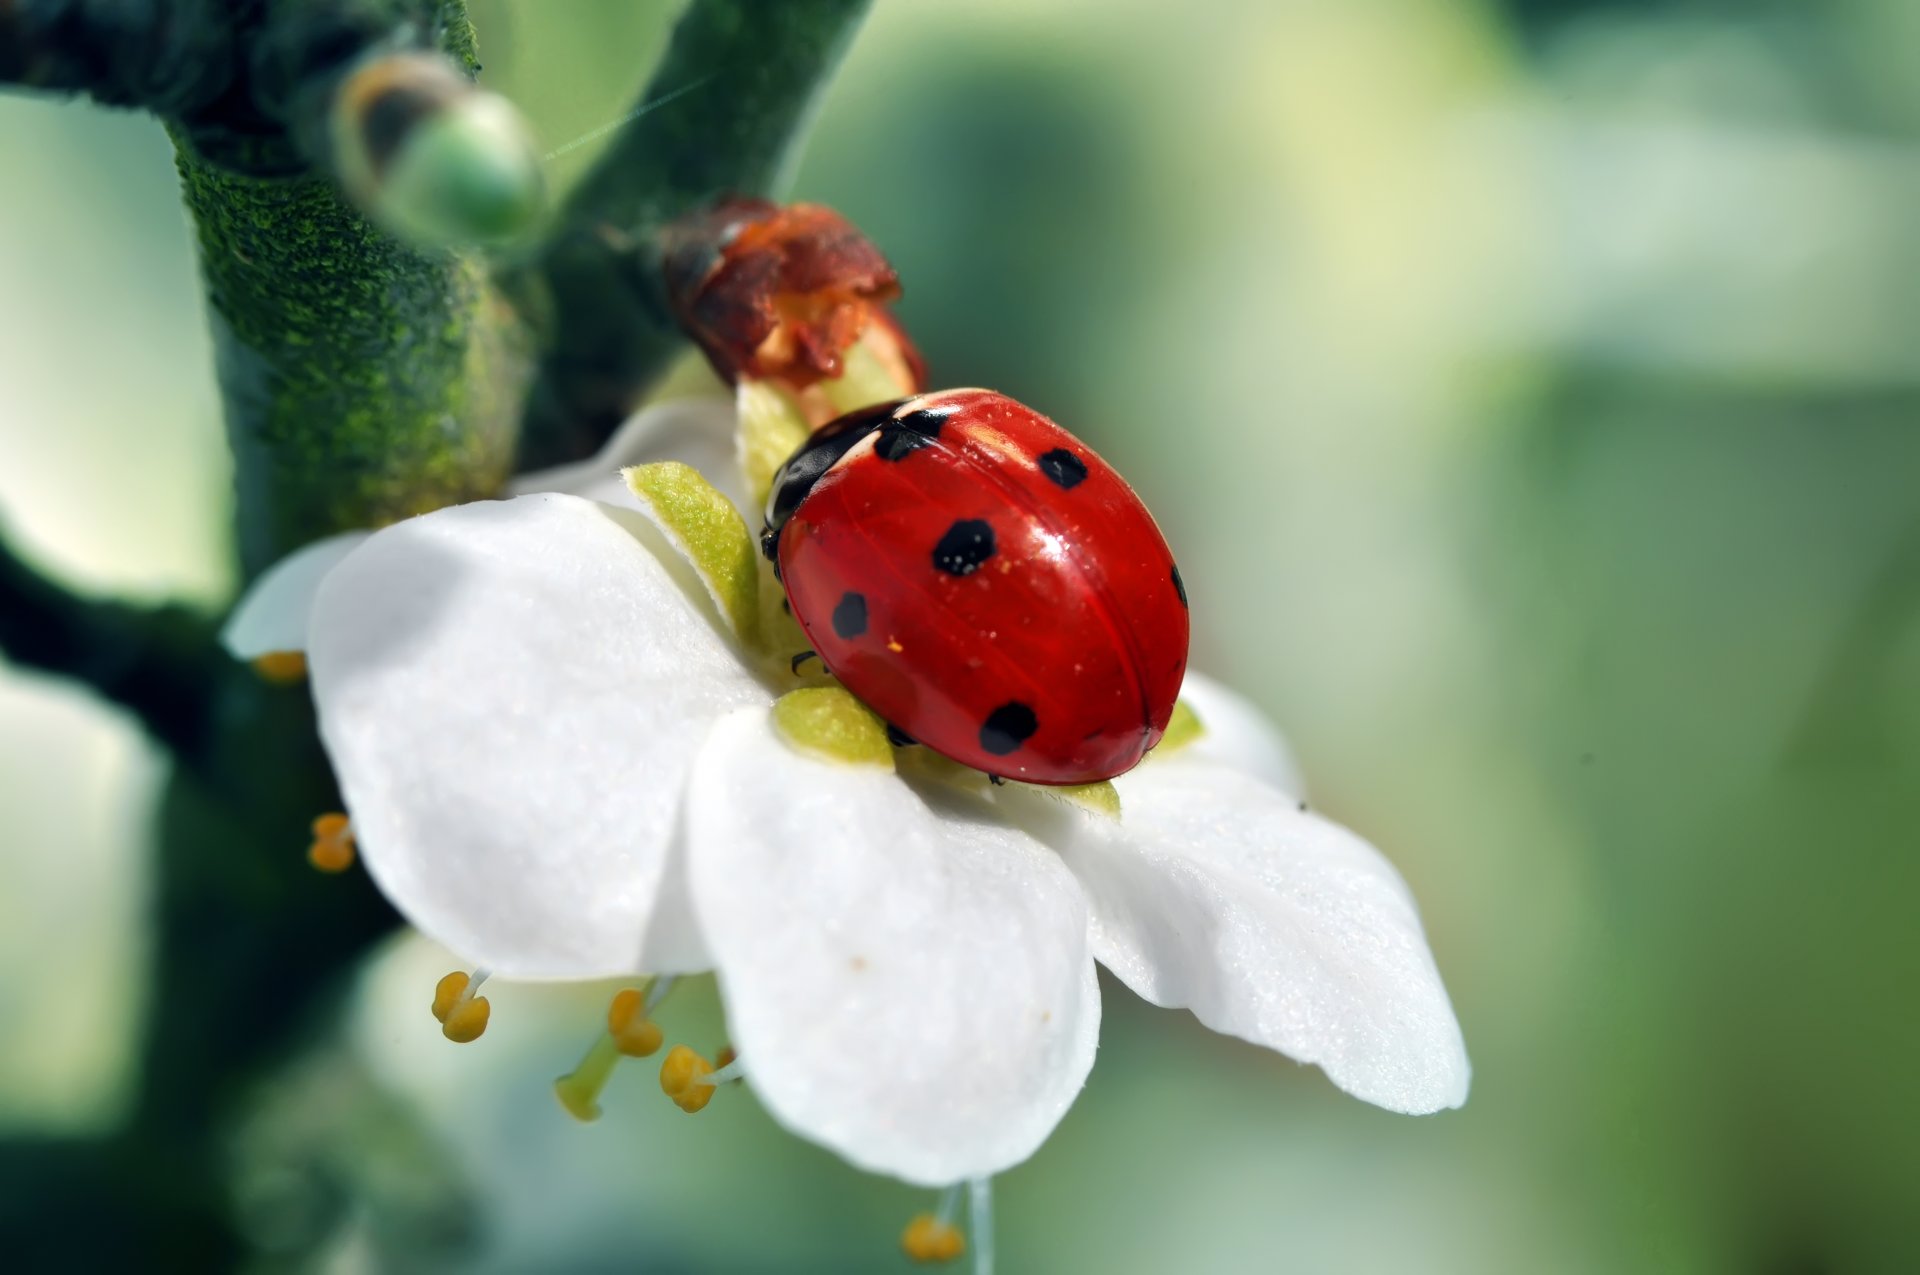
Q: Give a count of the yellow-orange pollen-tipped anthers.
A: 6